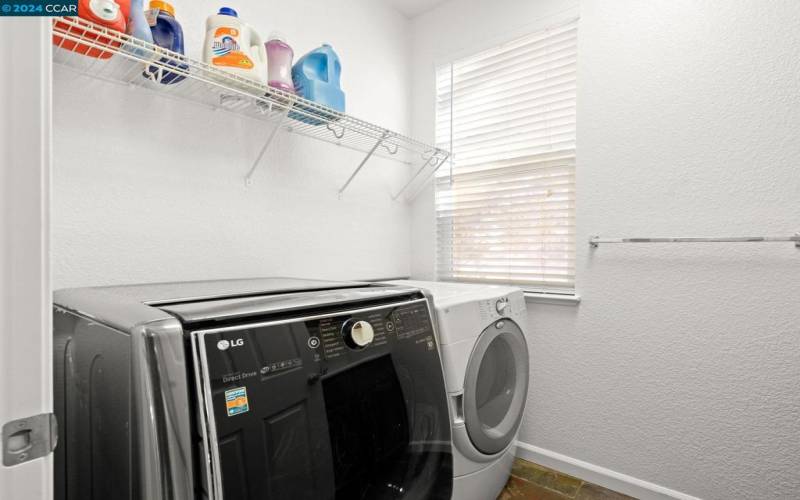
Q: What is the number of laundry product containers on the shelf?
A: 6